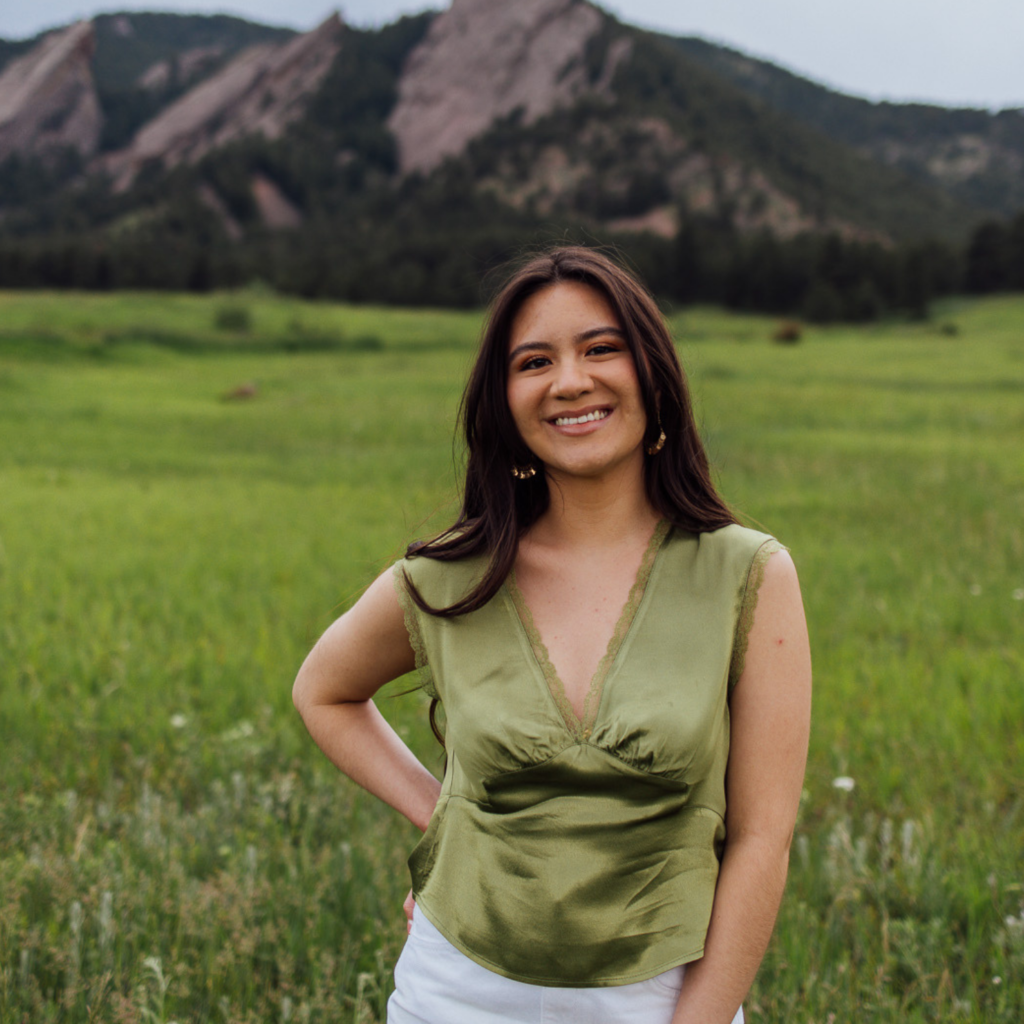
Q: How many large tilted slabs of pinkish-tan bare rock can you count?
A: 3